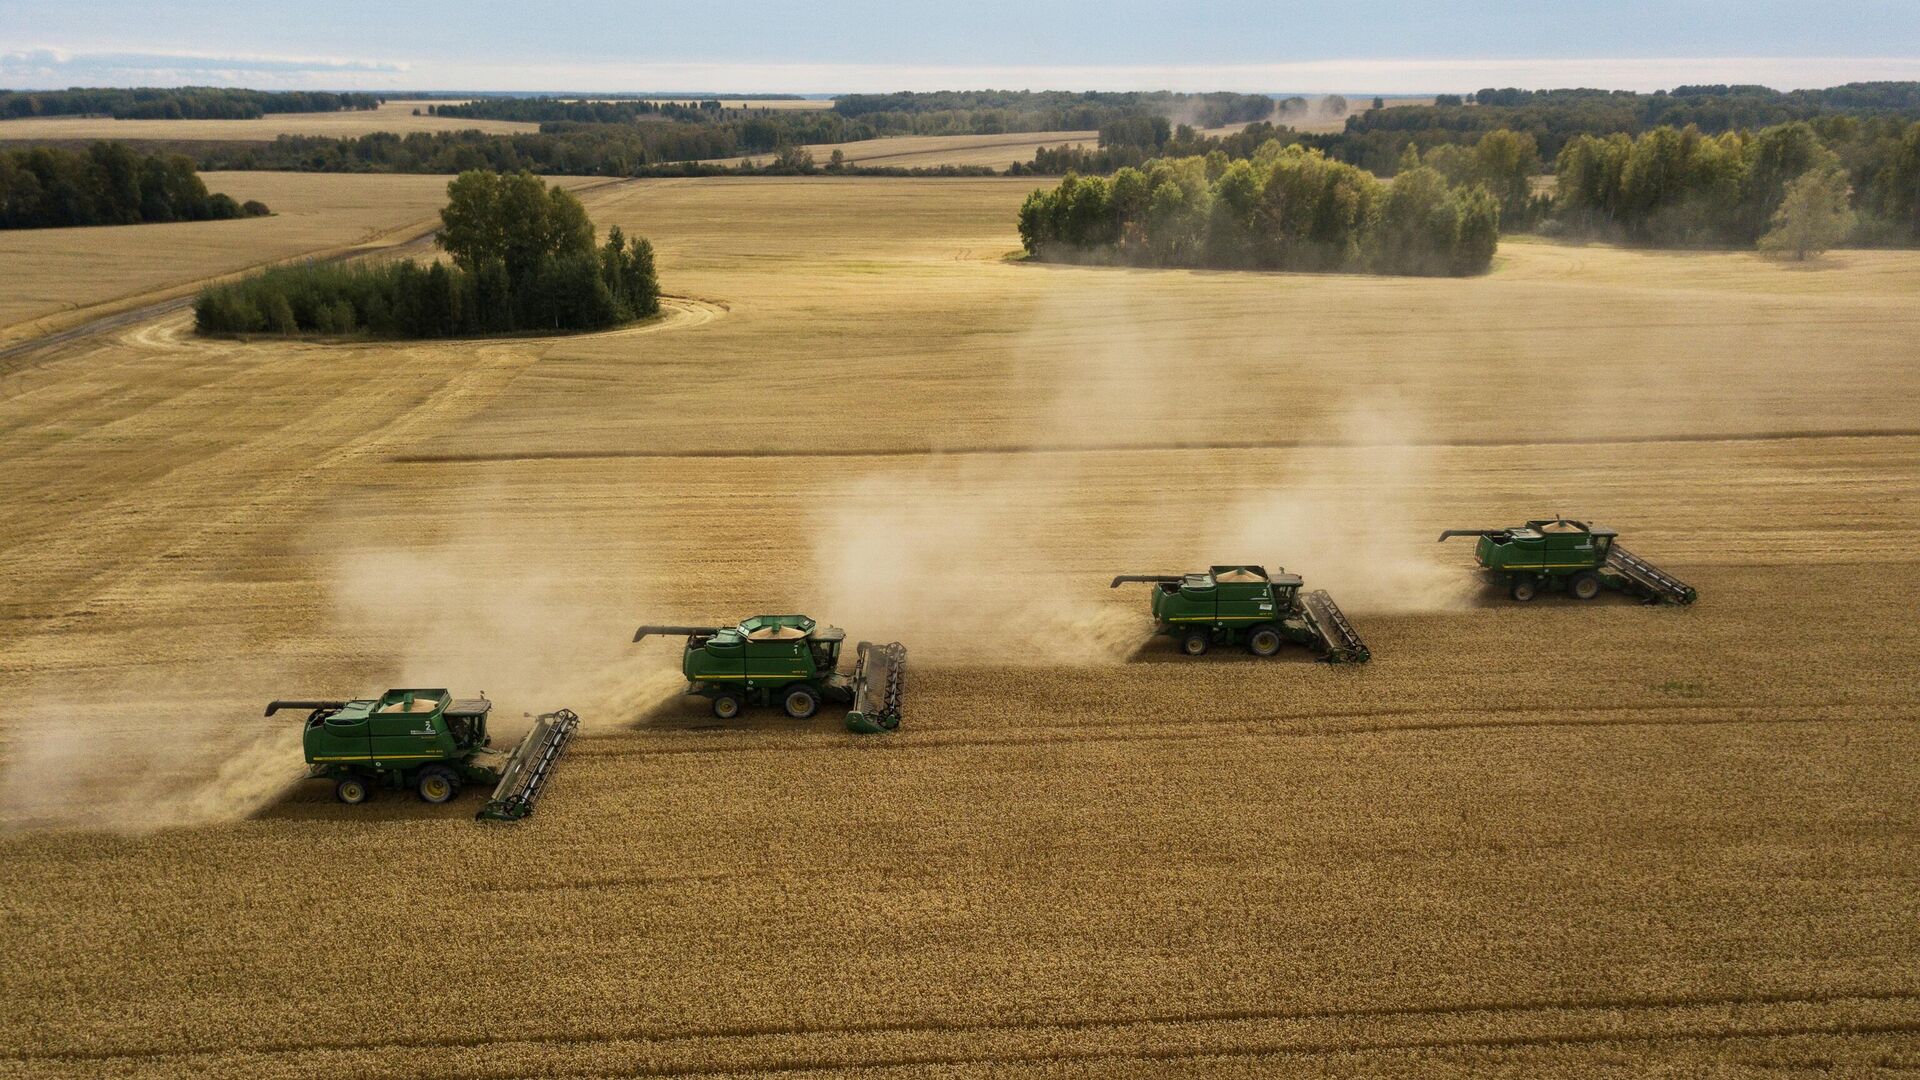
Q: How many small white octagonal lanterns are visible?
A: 0